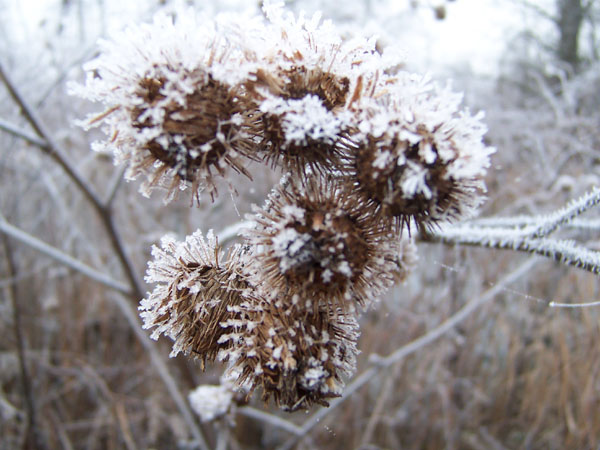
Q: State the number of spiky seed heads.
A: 6